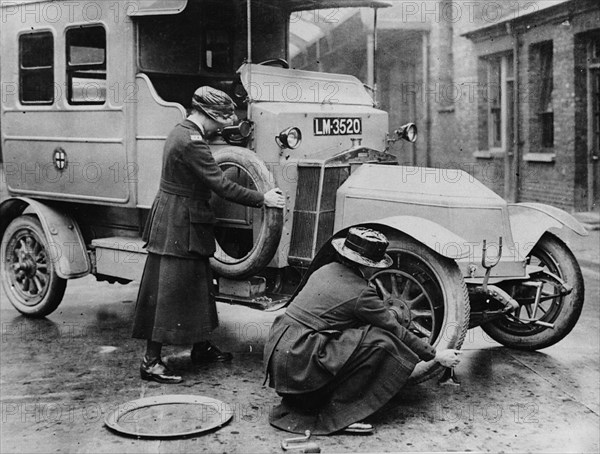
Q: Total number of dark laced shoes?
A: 2